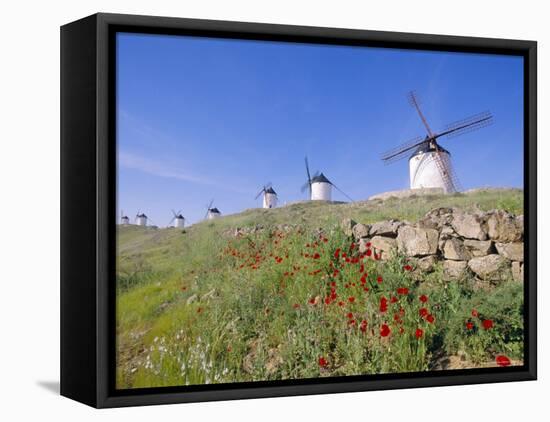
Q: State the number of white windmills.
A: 7